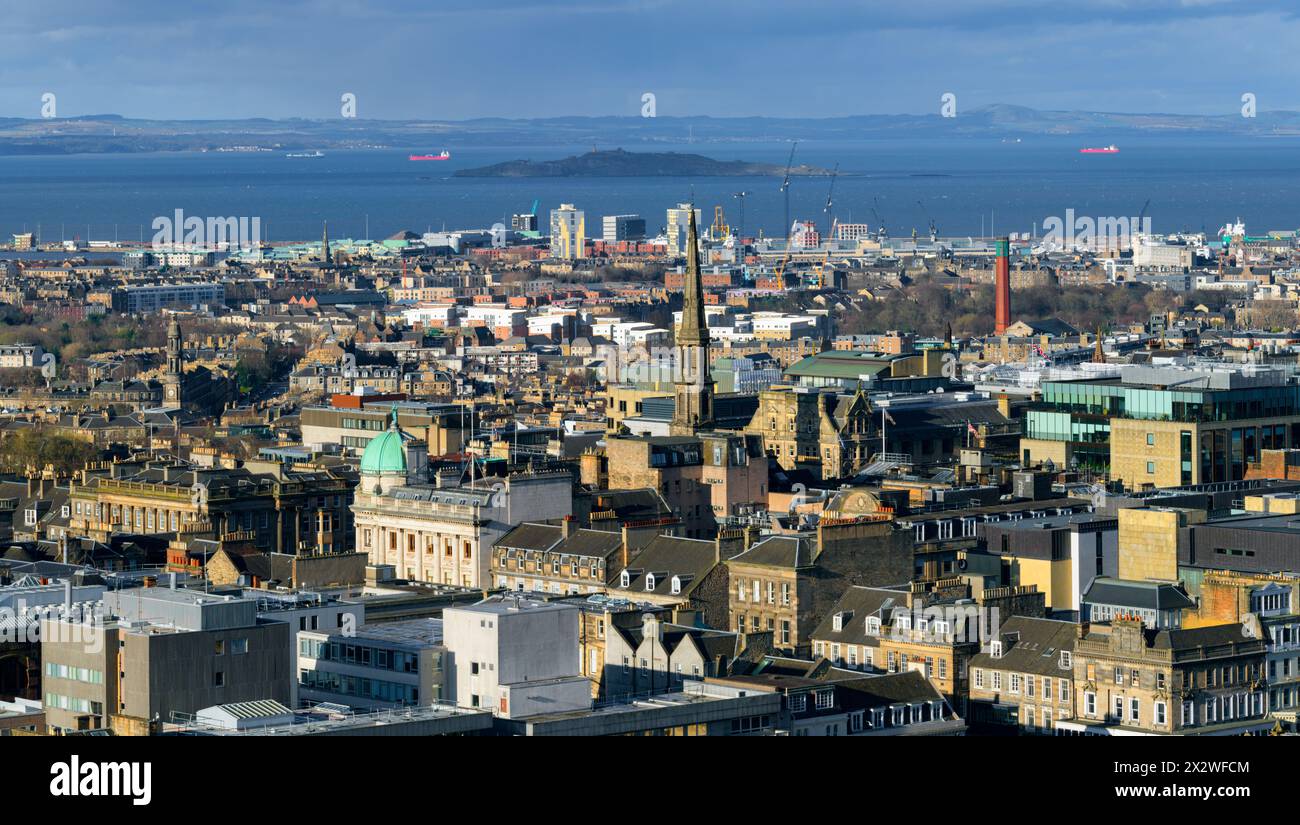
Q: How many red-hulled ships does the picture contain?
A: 2